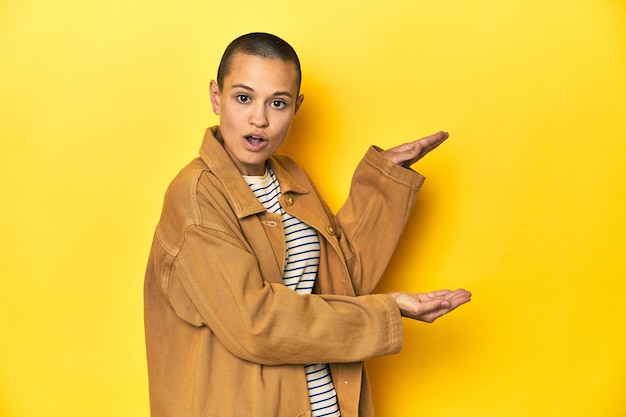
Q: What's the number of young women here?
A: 1